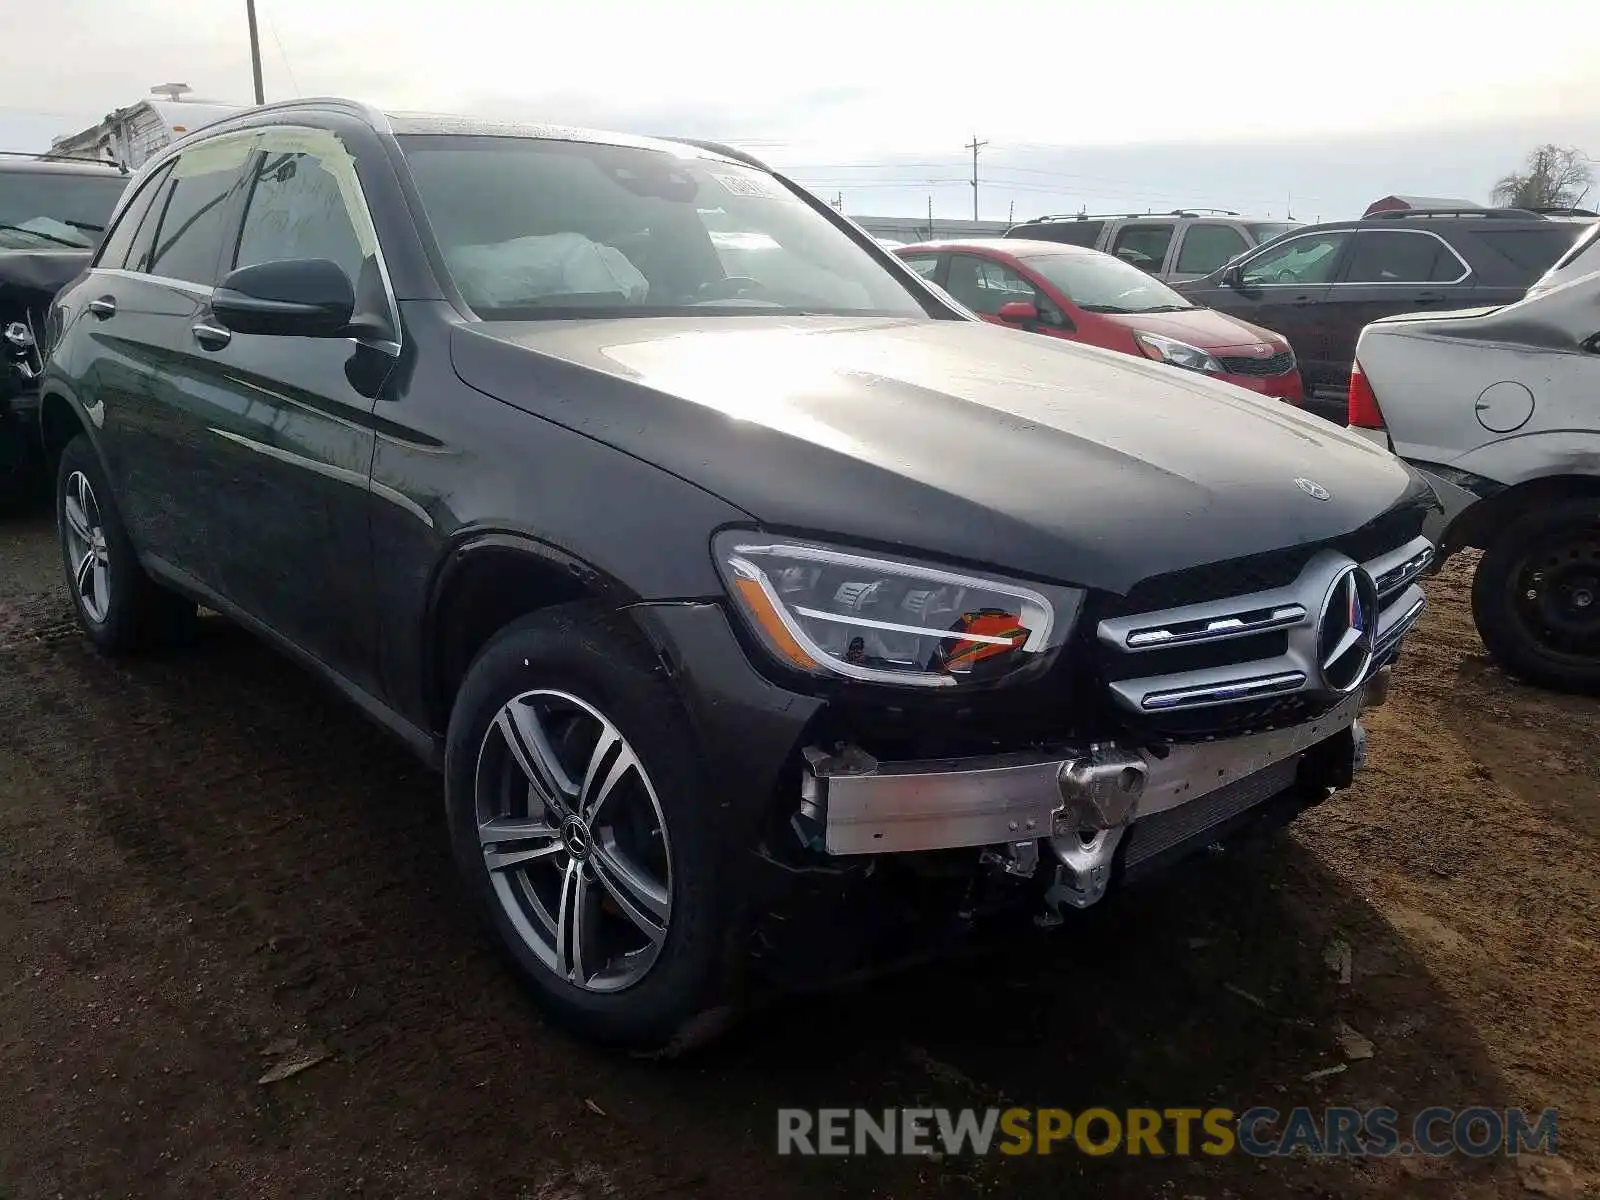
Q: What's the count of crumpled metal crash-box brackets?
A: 1